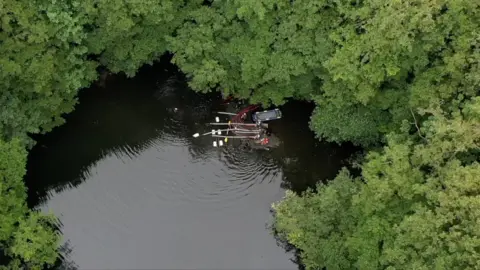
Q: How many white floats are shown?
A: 6